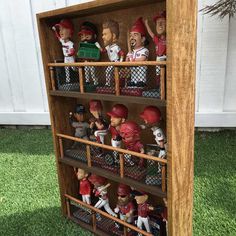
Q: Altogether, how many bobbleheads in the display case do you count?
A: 15